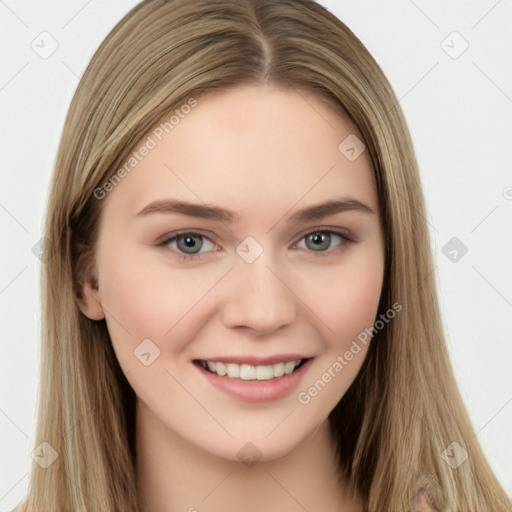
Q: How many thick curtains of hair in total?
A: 2